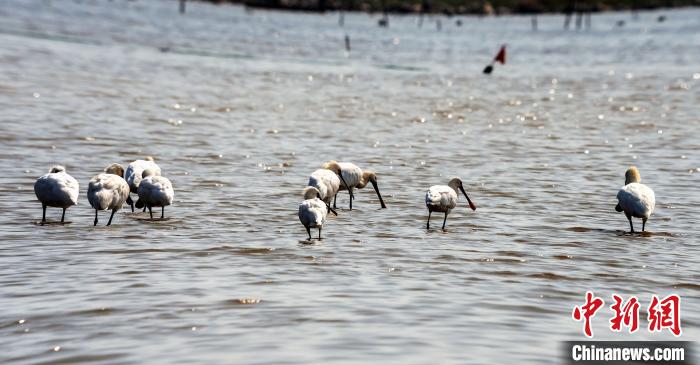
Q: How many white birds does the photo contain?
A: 9